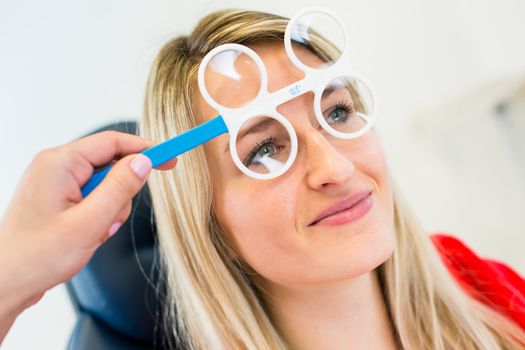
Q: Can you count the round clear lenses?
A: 4